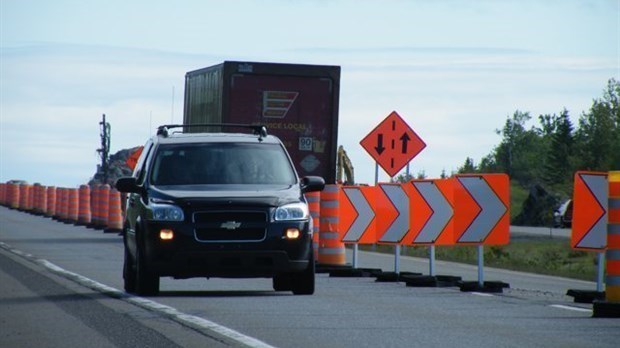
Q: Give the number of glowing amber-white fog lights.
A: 2